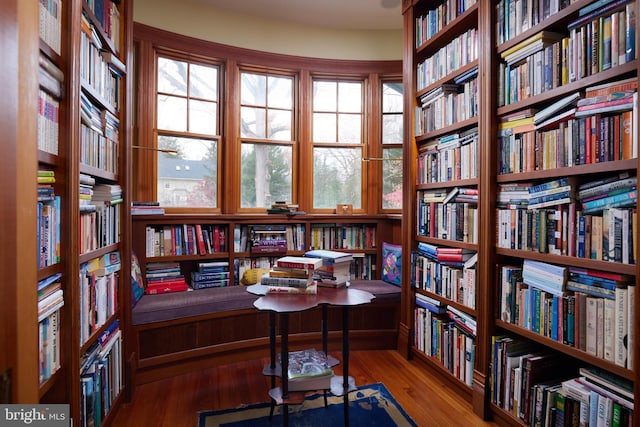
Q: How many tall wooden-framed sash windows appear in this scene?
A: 4